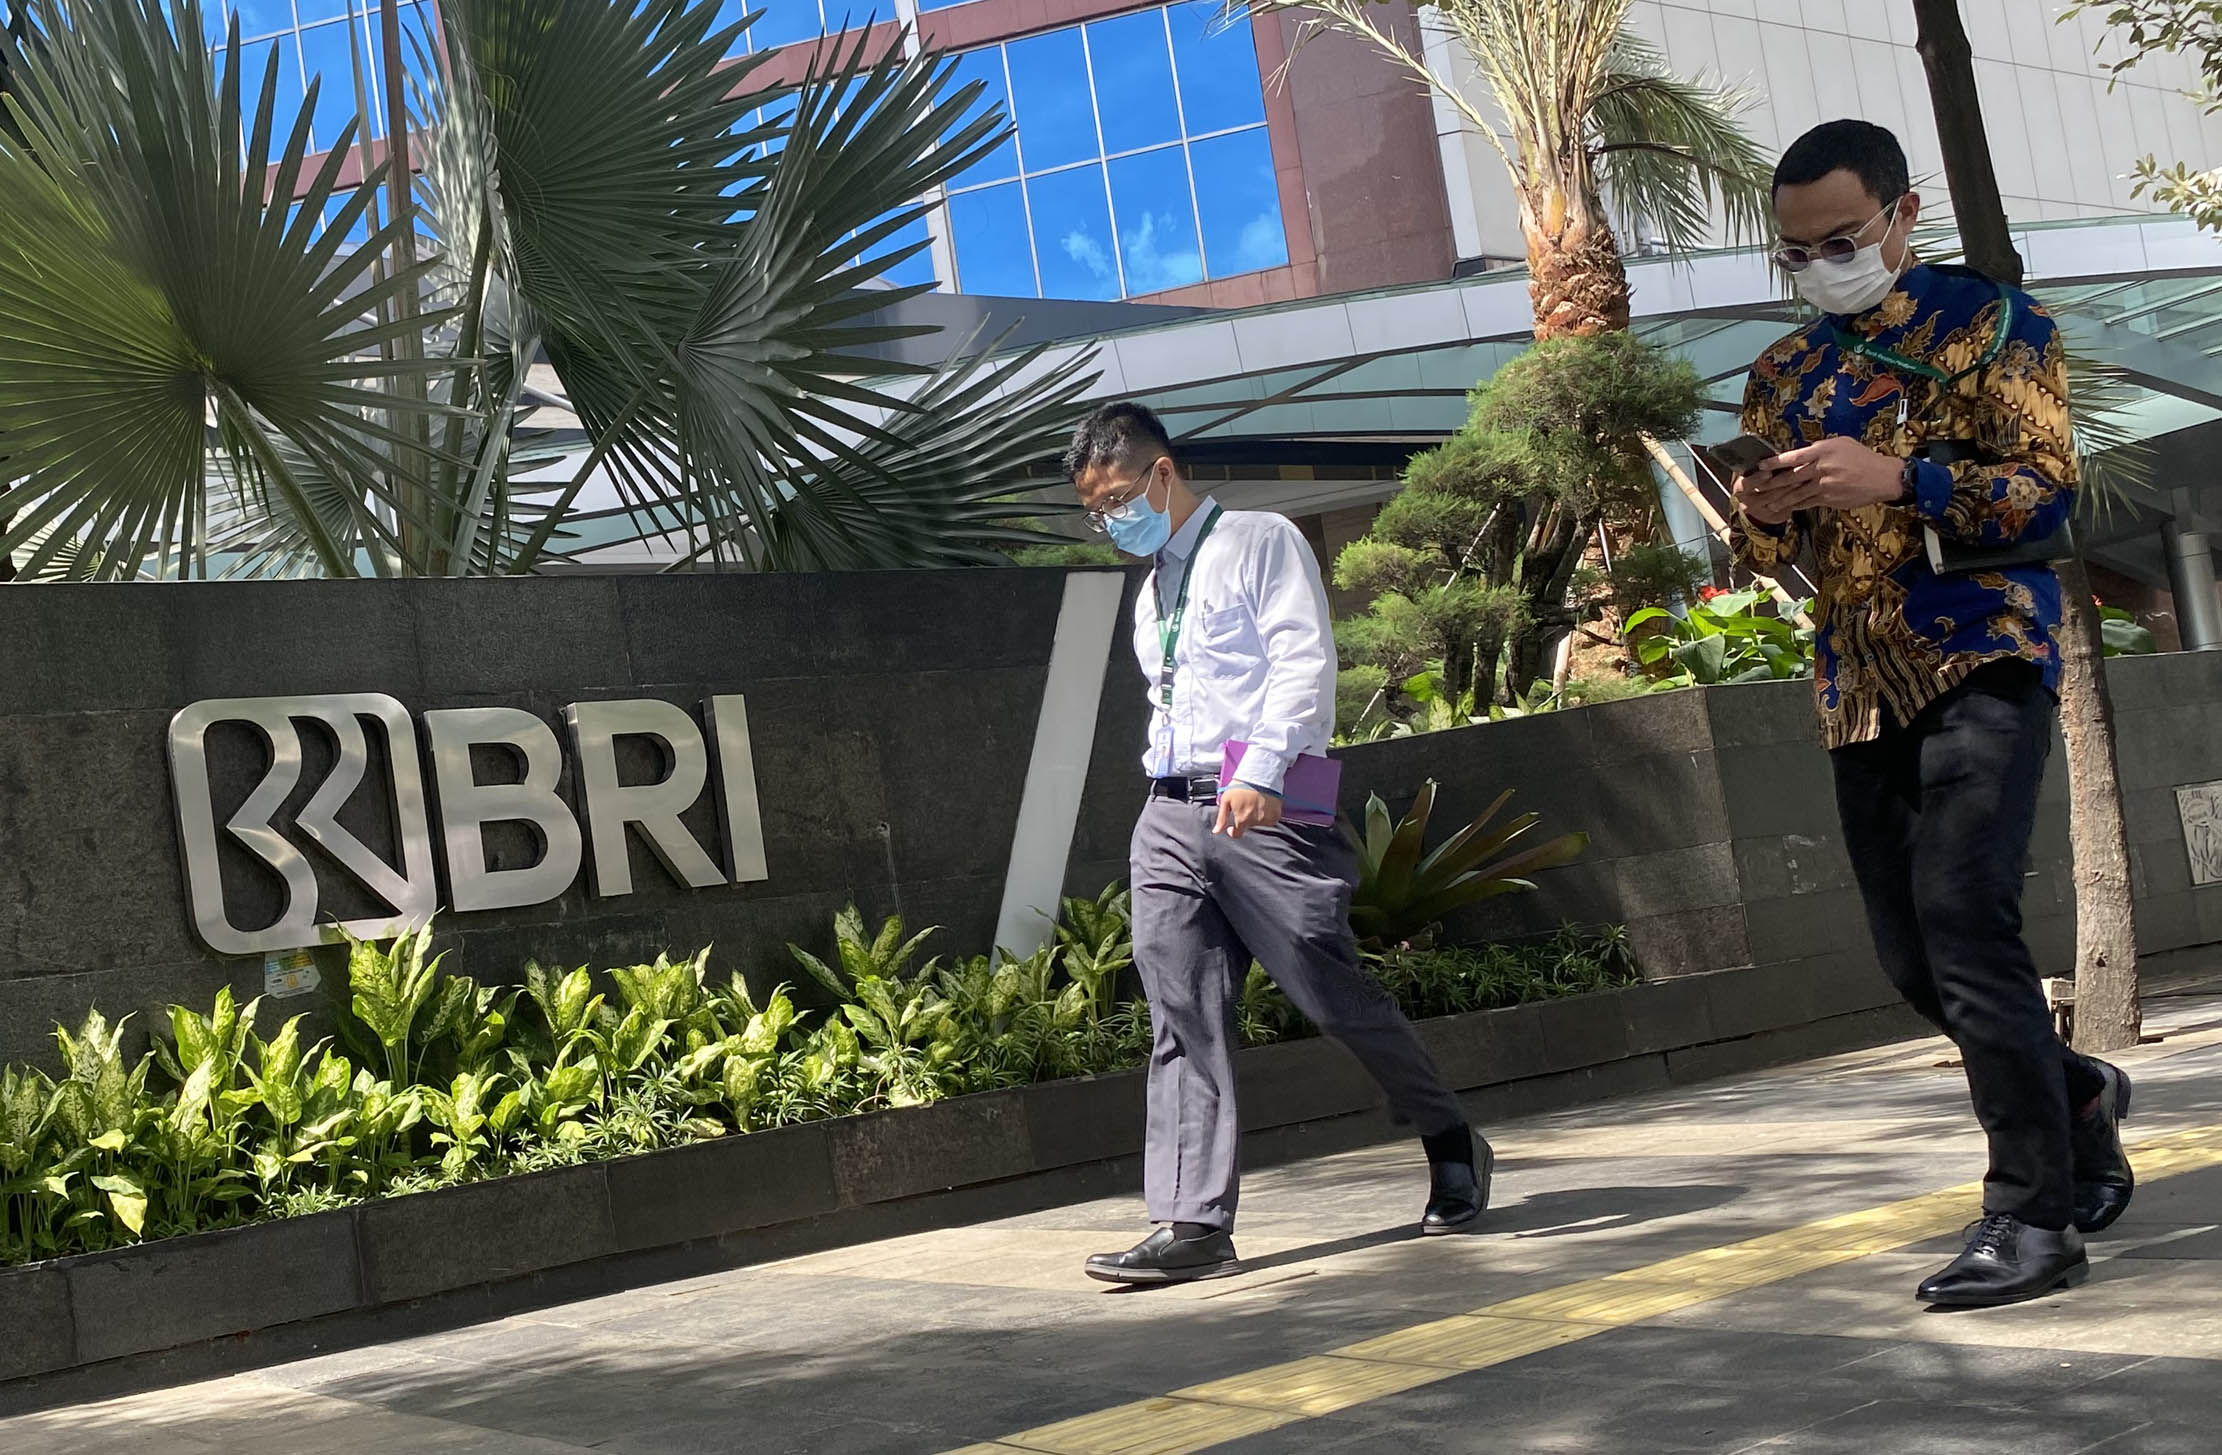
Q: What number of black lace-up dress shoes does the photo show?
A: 2